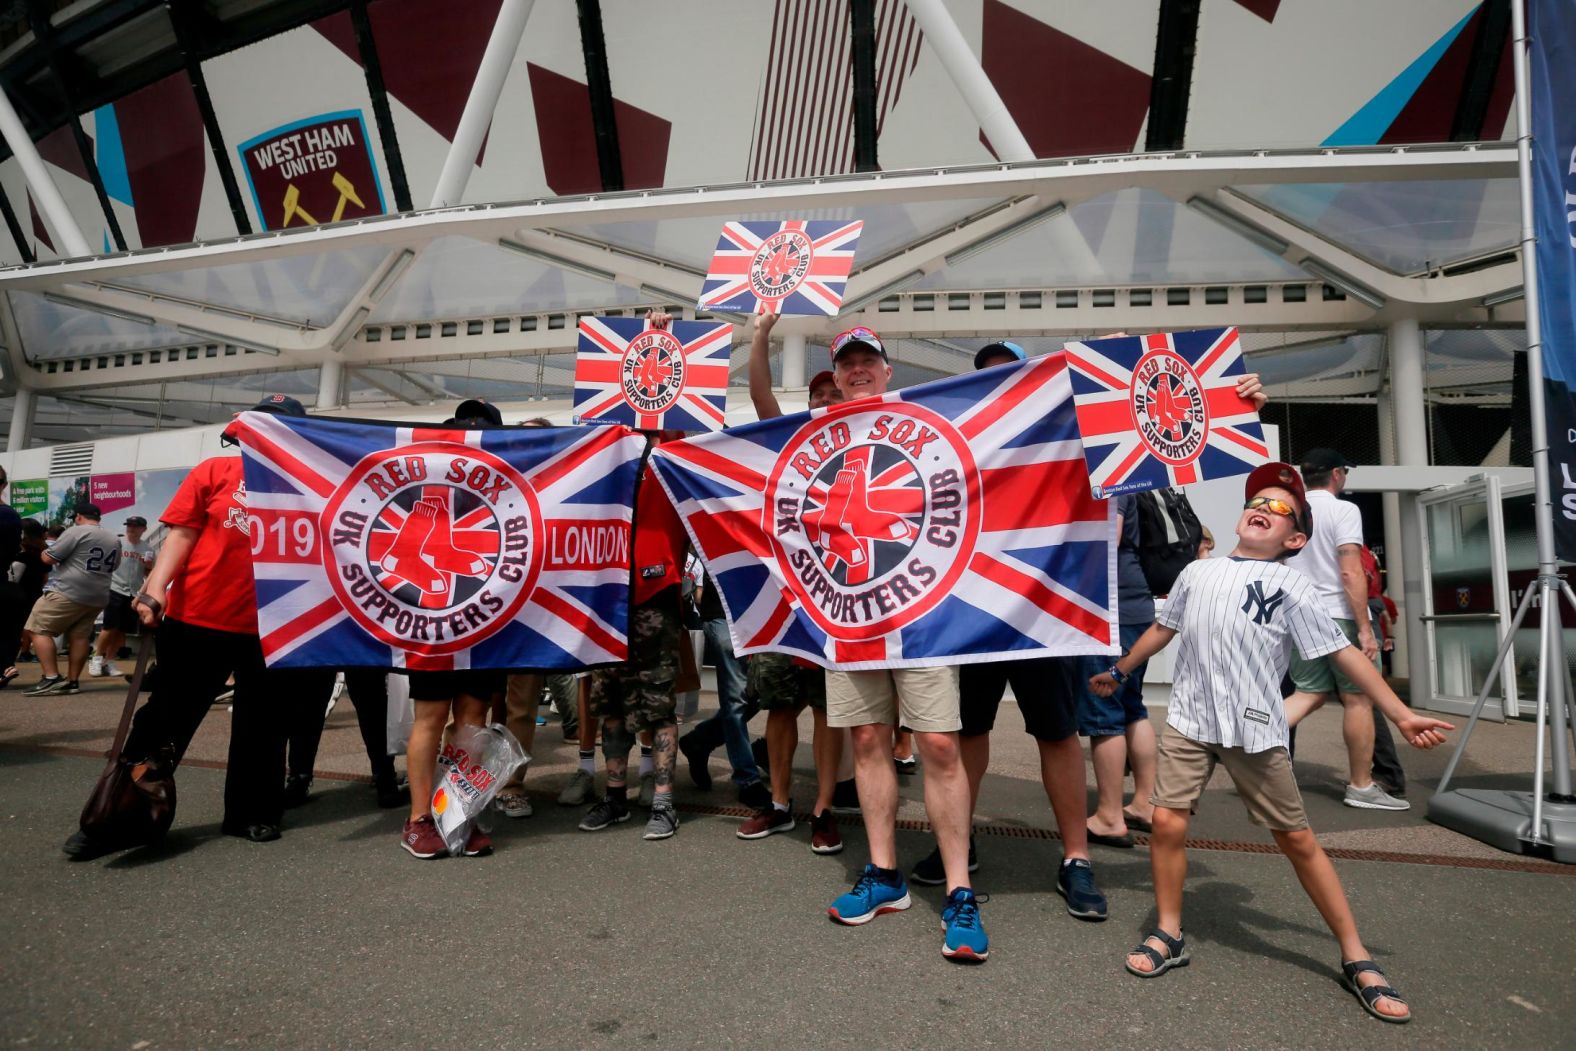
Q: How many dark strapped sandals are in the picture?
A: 2